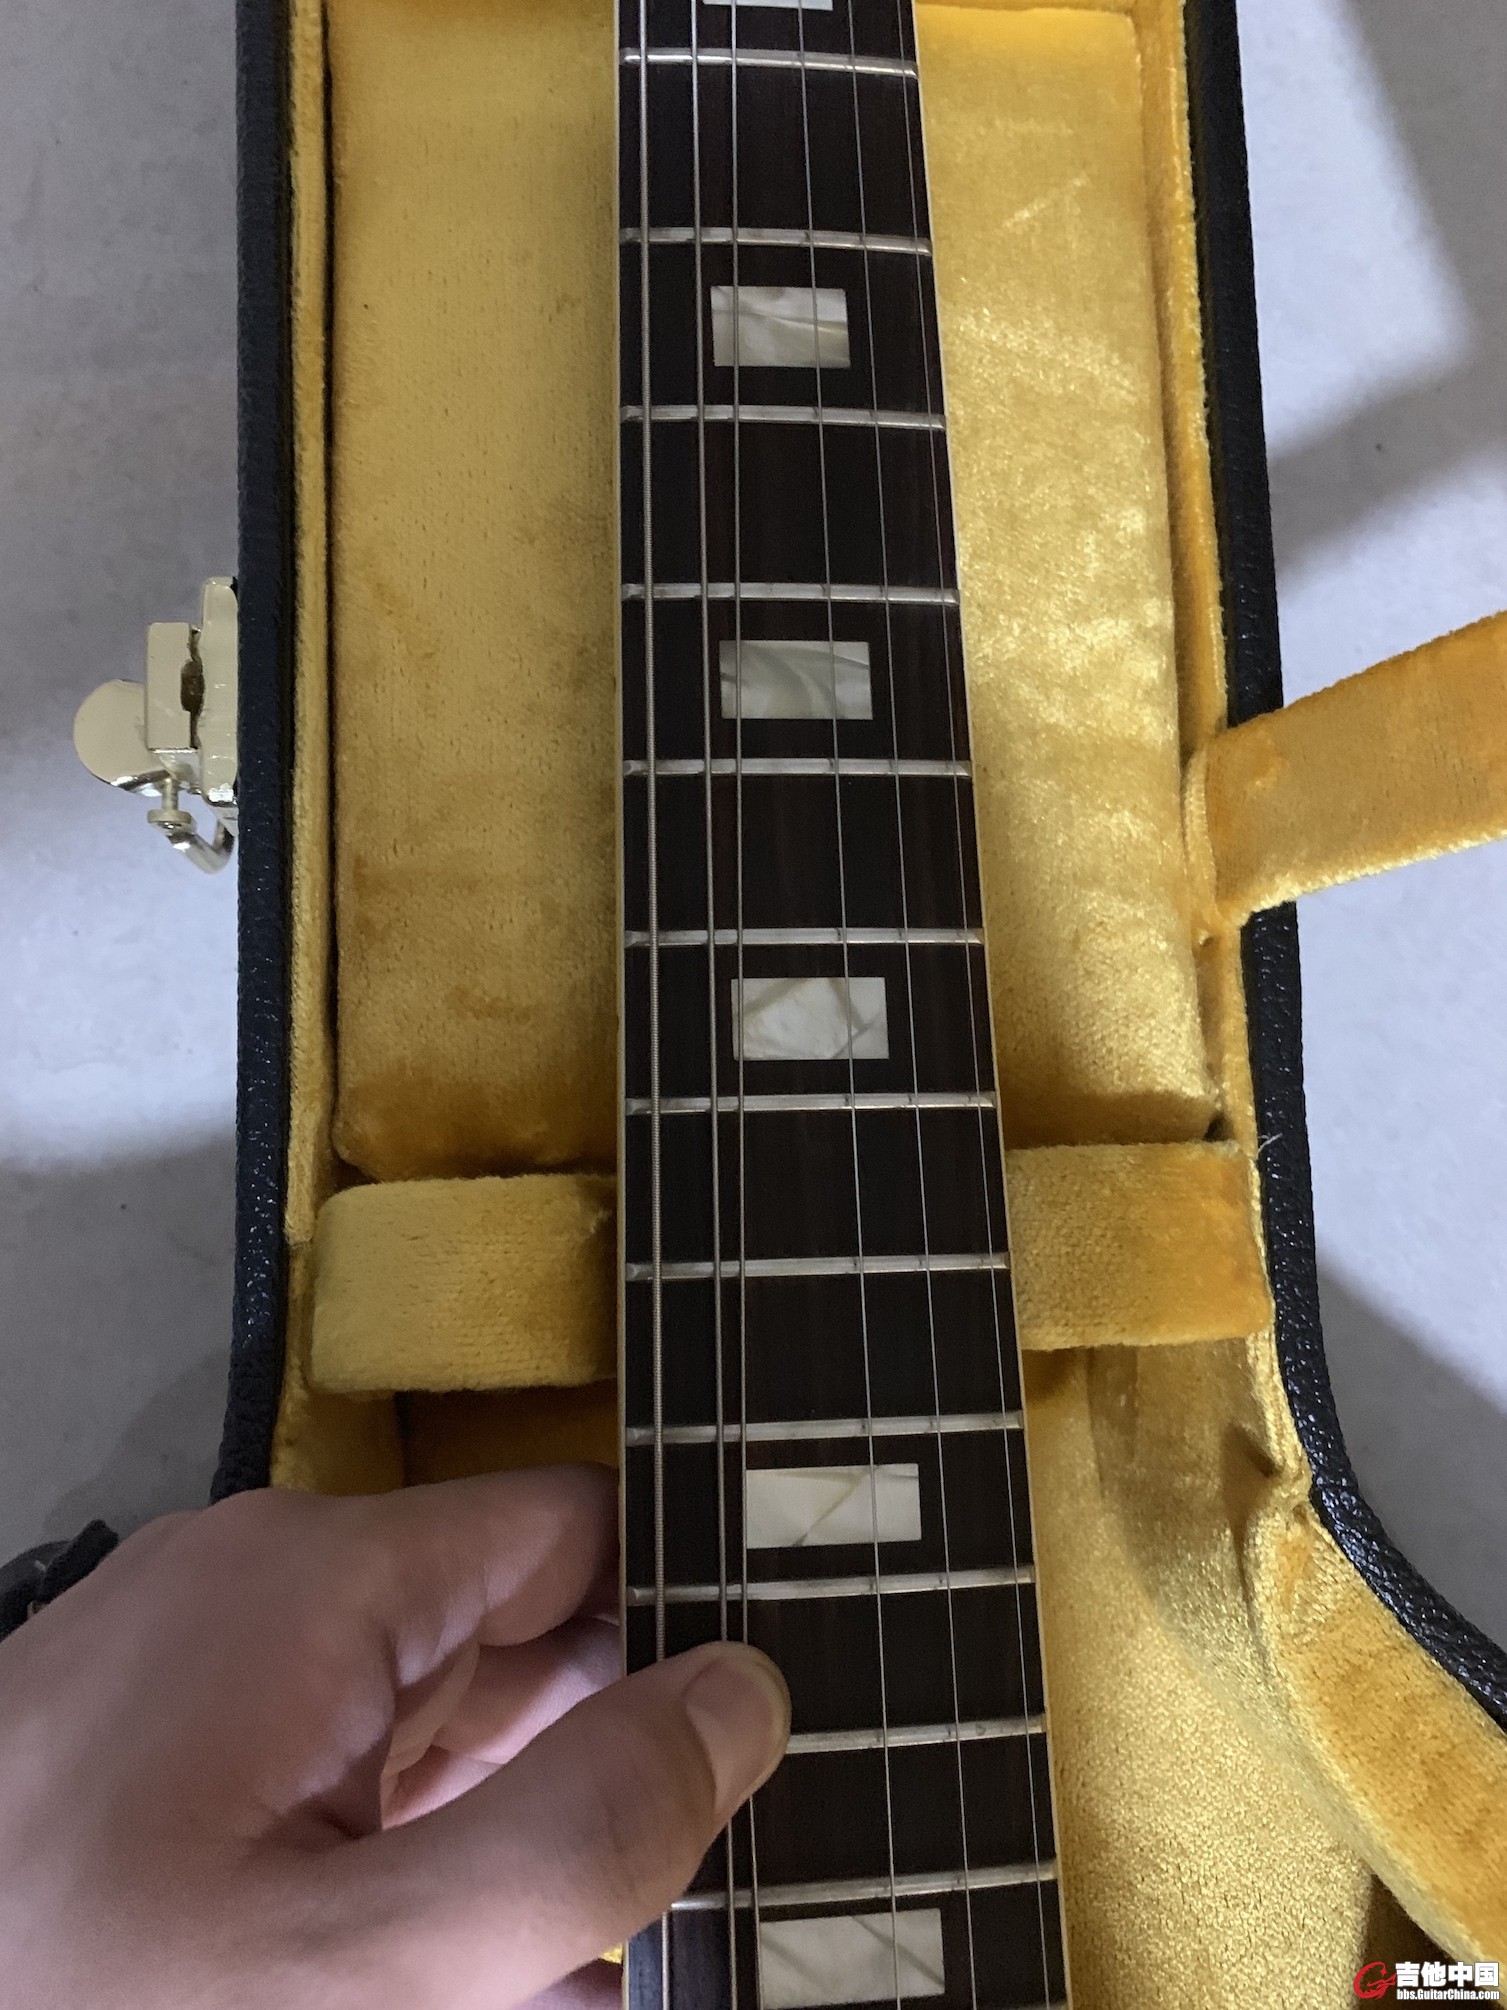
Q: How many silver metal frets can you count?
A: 12